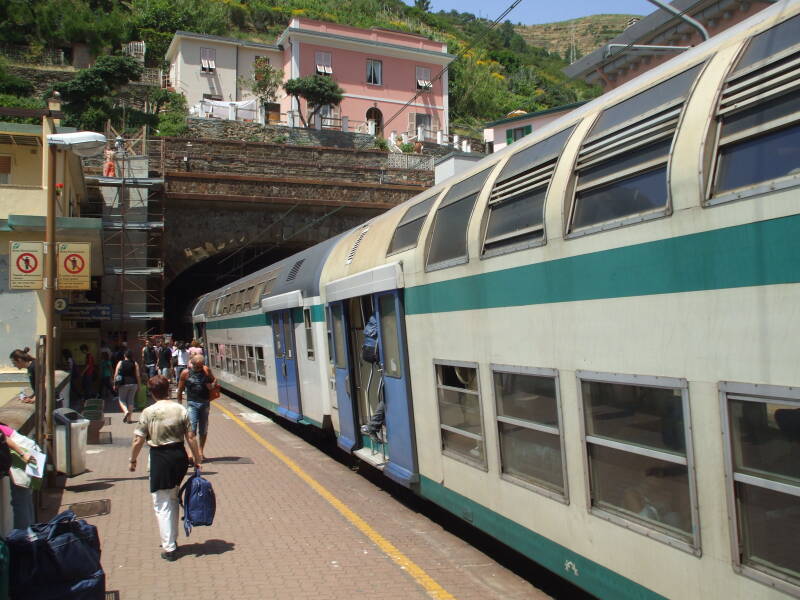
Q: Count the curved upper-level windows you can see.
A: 5